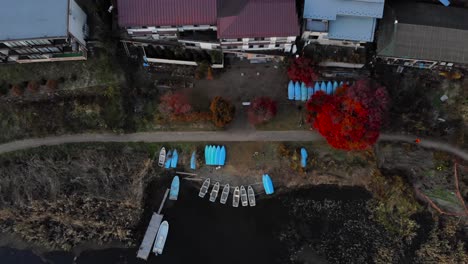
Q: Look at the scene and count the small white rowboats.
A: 7